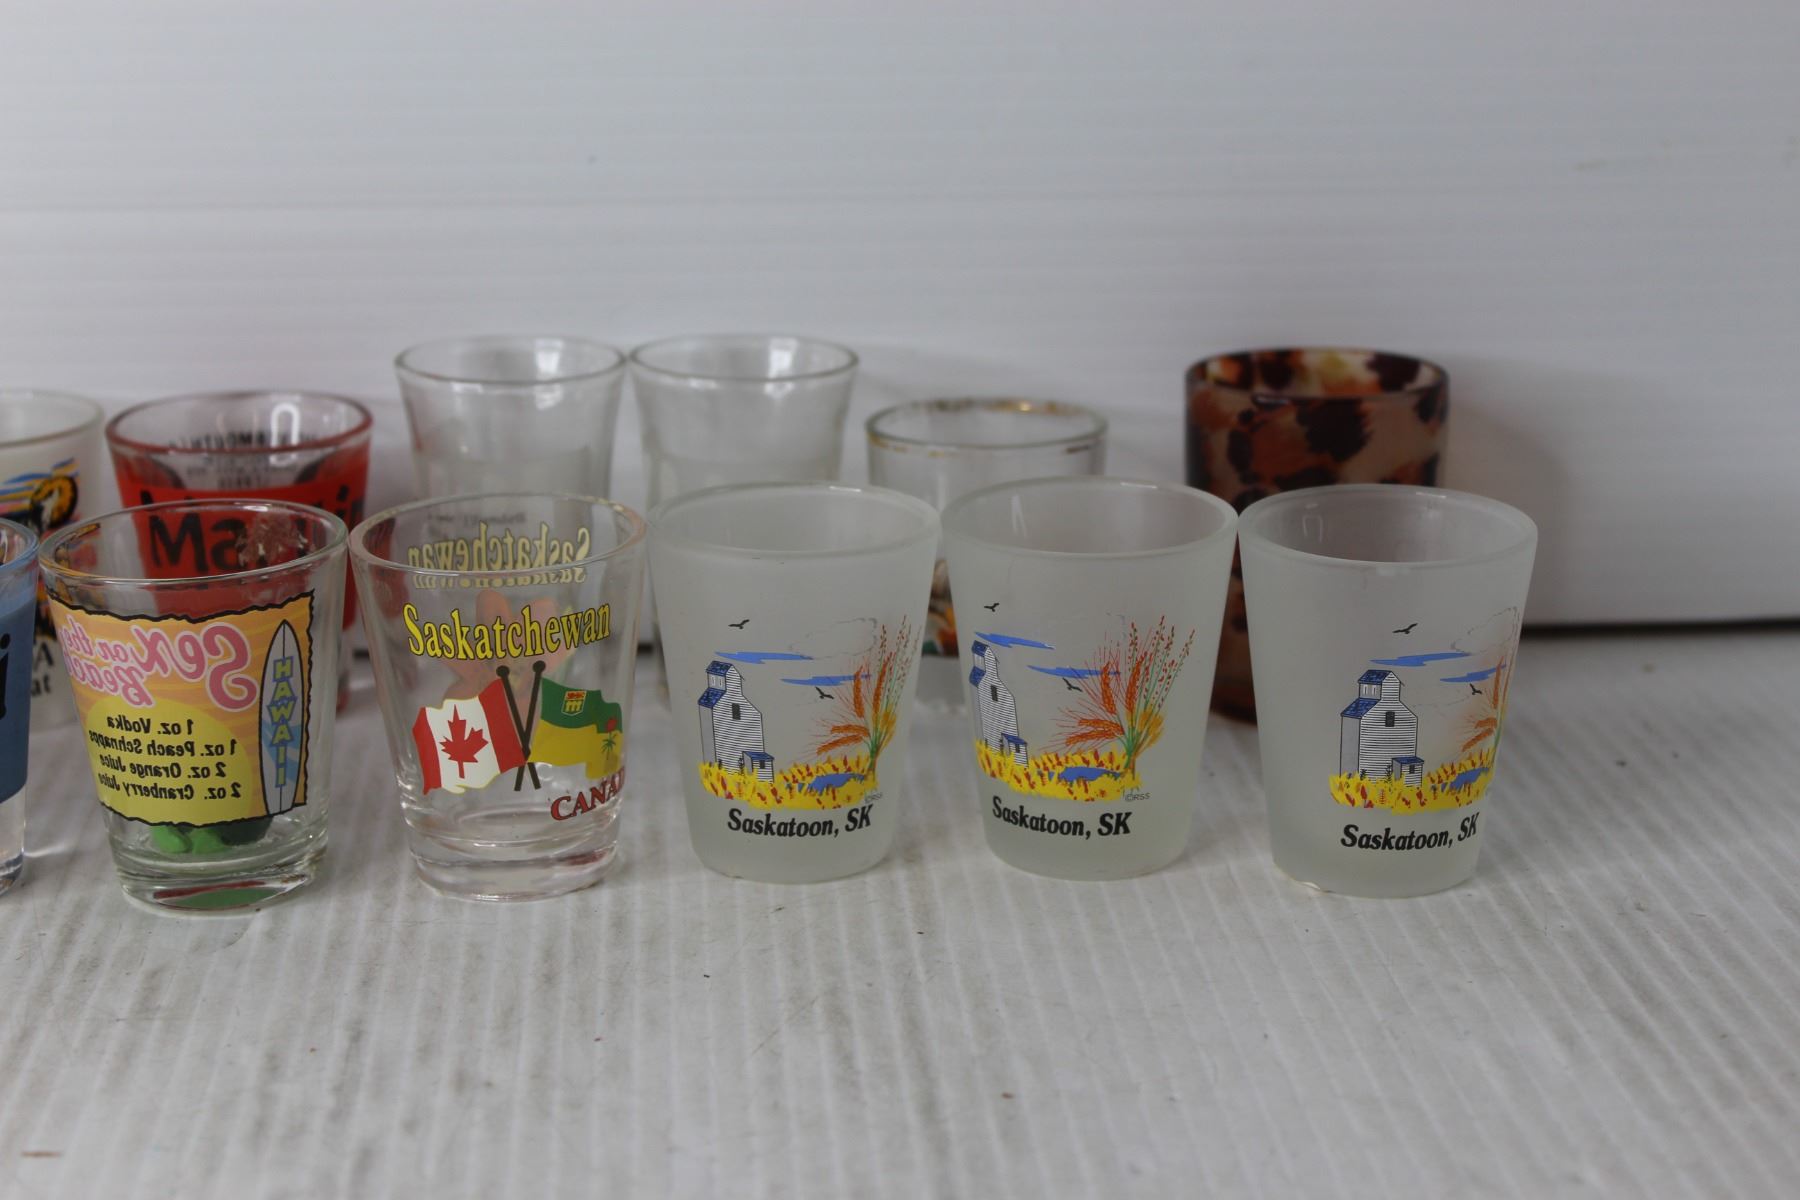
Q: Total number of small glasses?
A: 12